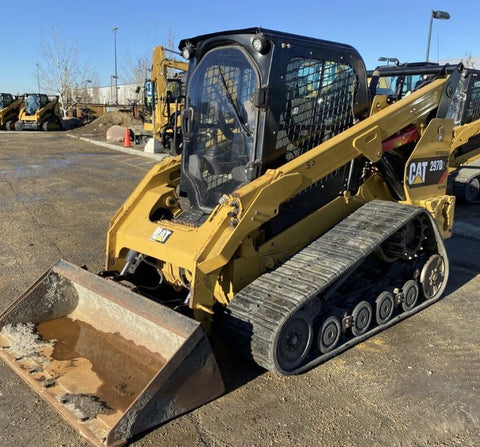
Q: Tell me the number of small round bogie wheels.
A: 4